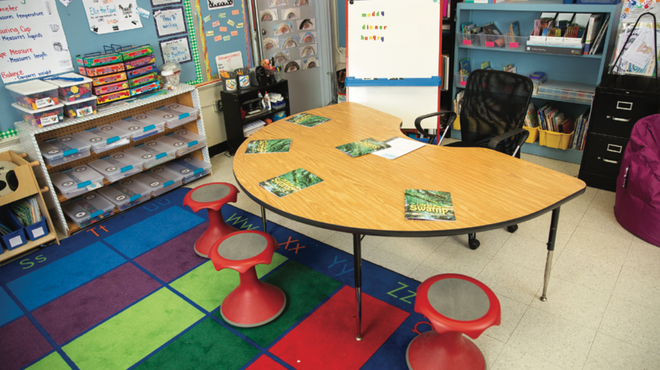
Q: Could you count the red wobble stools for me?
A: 3